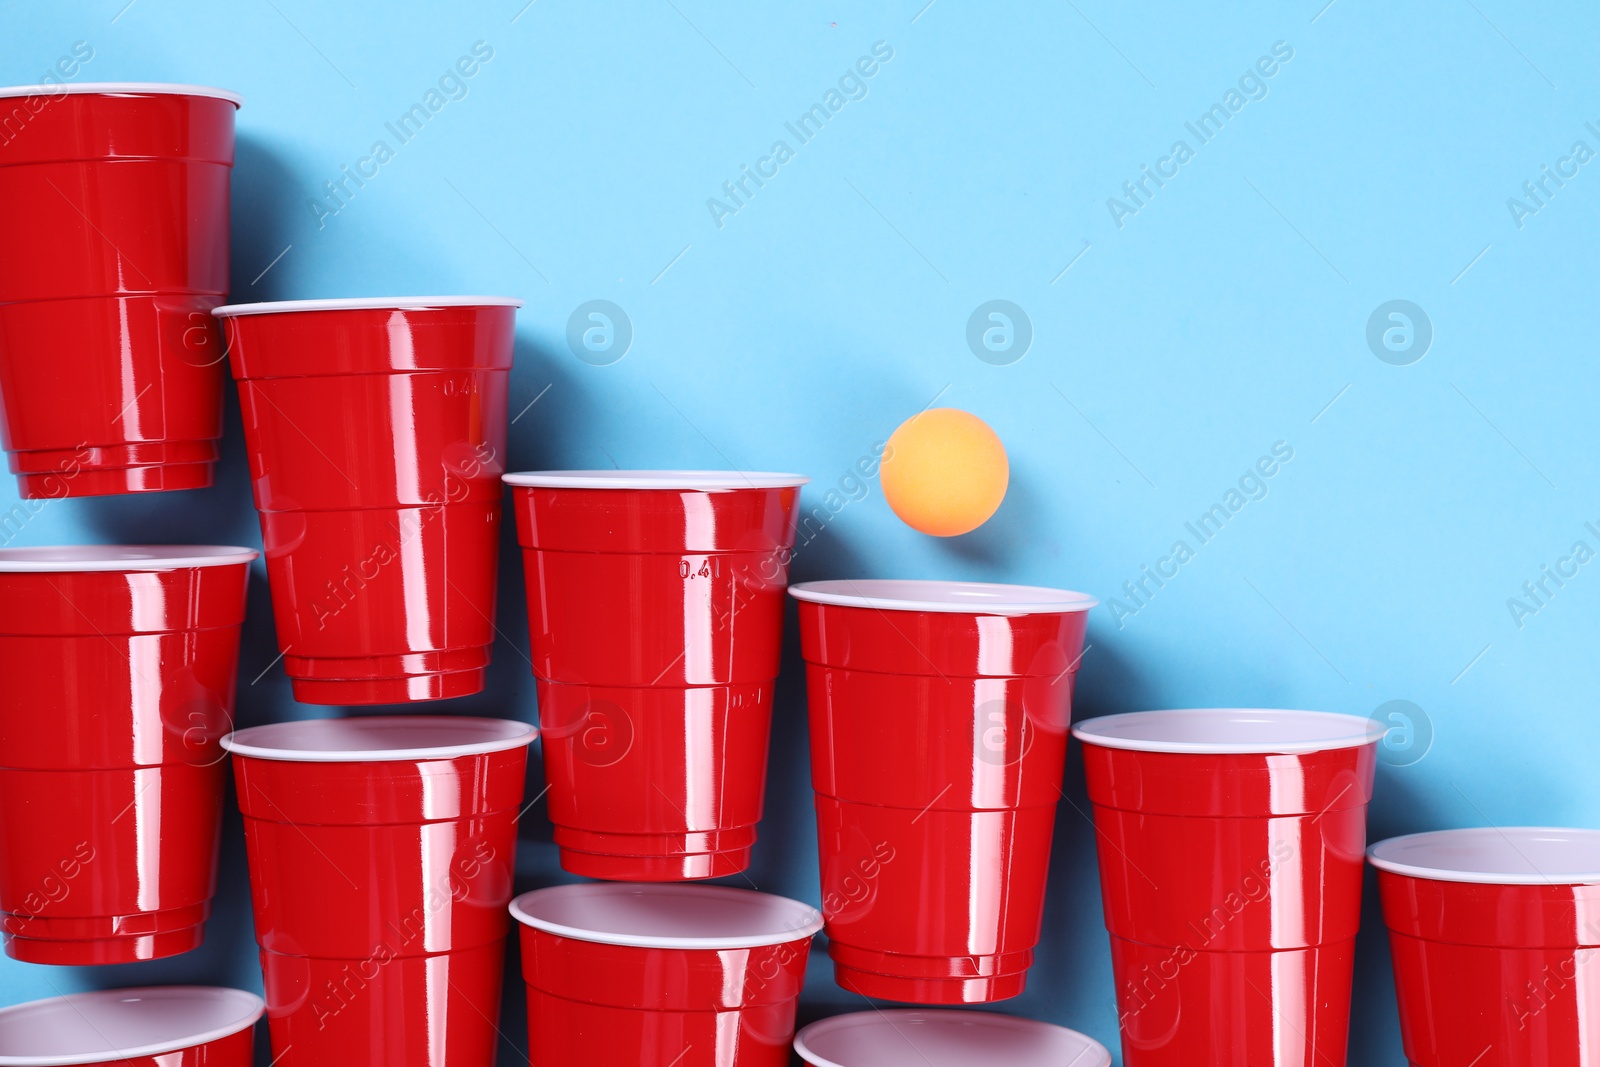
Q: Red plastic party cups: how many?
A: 11